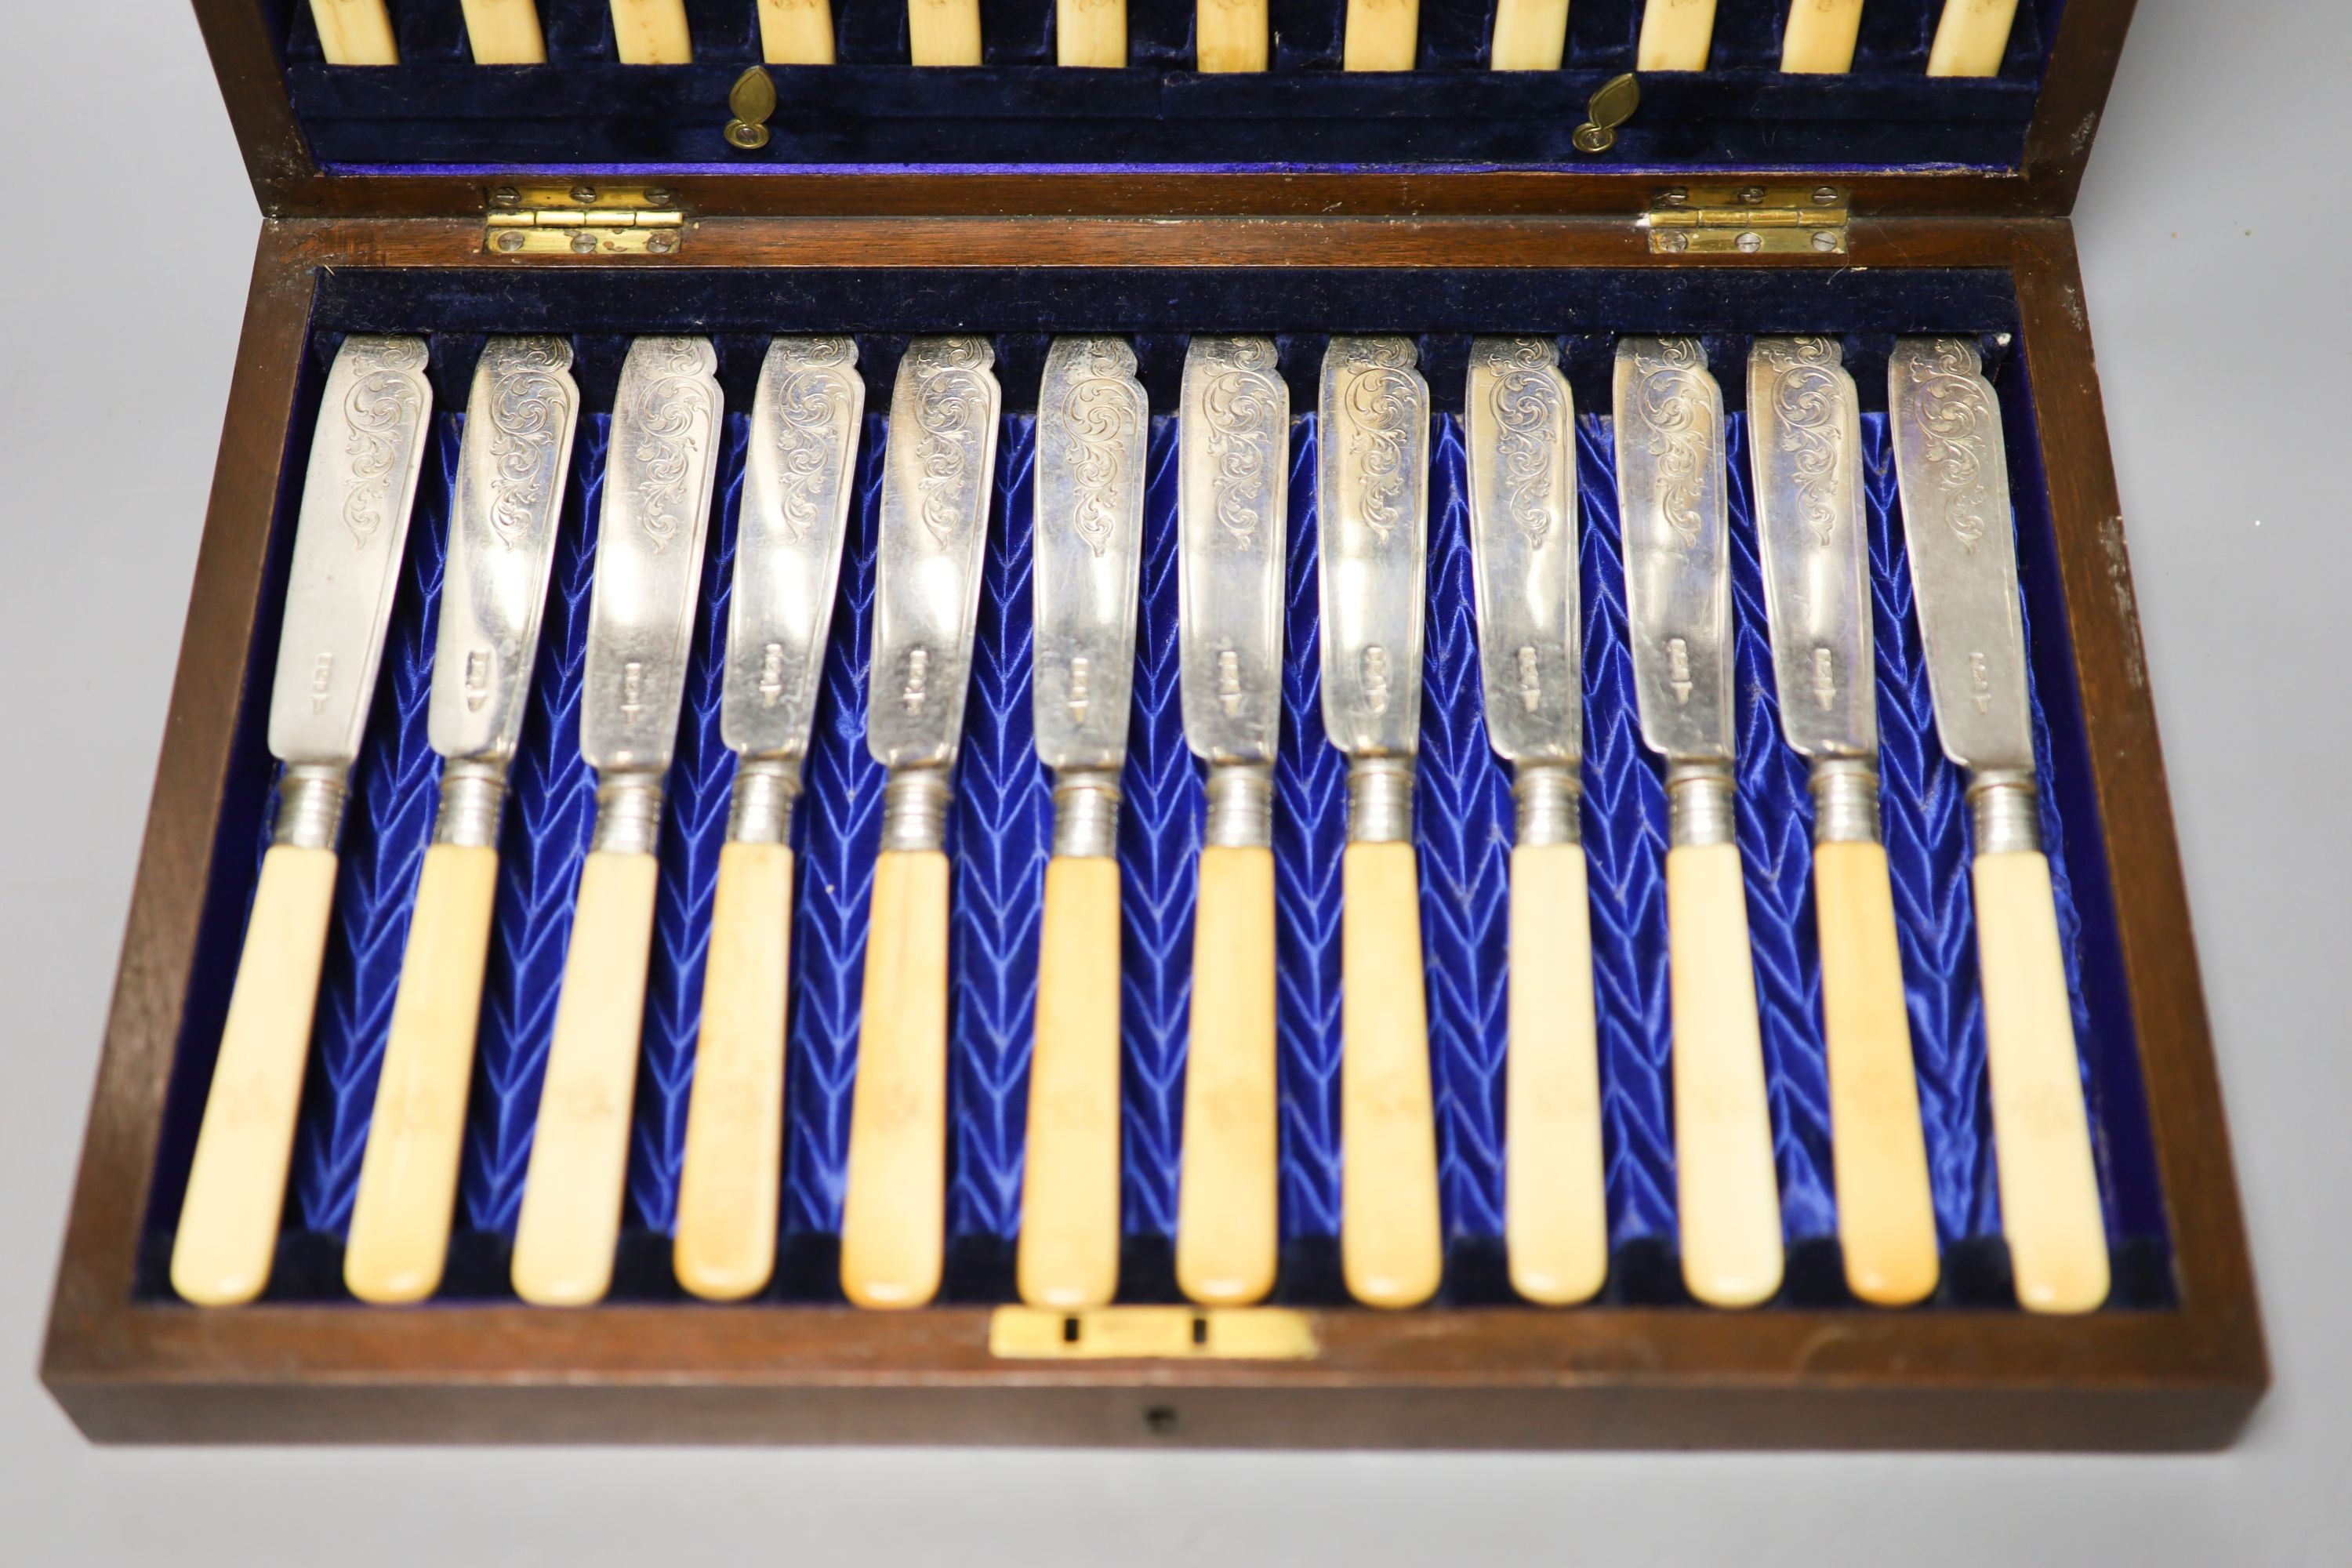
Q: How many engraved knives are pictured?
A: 12